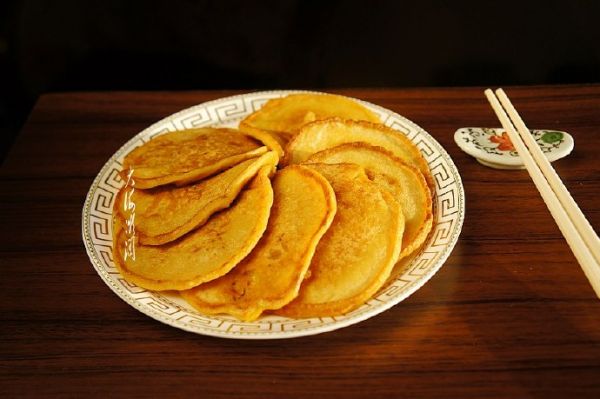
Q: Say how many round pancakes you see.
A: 8